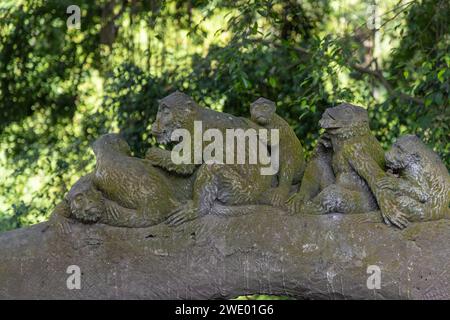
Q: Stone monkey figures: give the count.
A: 6